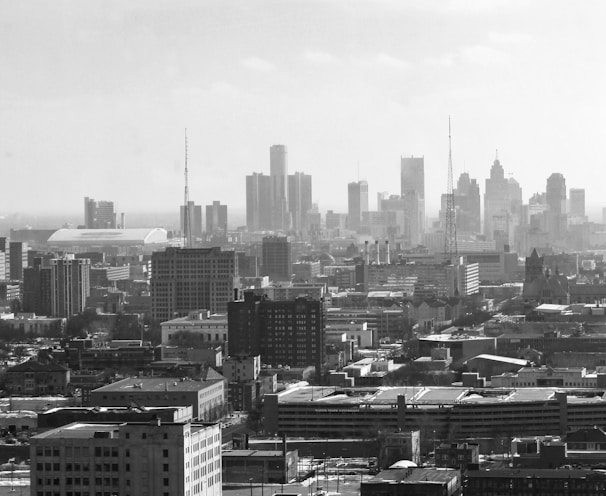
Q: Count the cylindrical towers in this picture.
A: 1